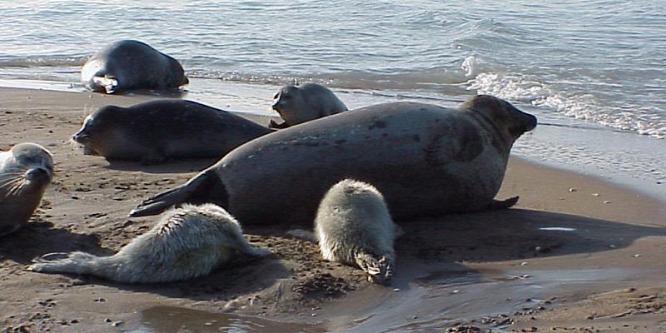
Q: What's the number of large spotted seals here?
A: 1